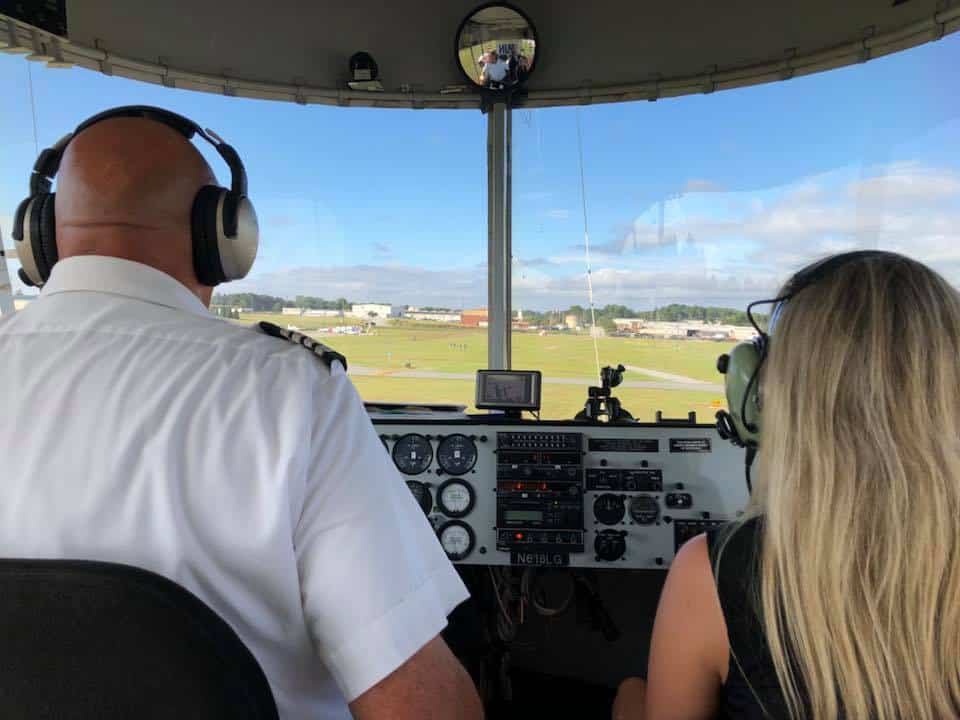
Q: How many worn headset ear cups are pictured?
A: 3